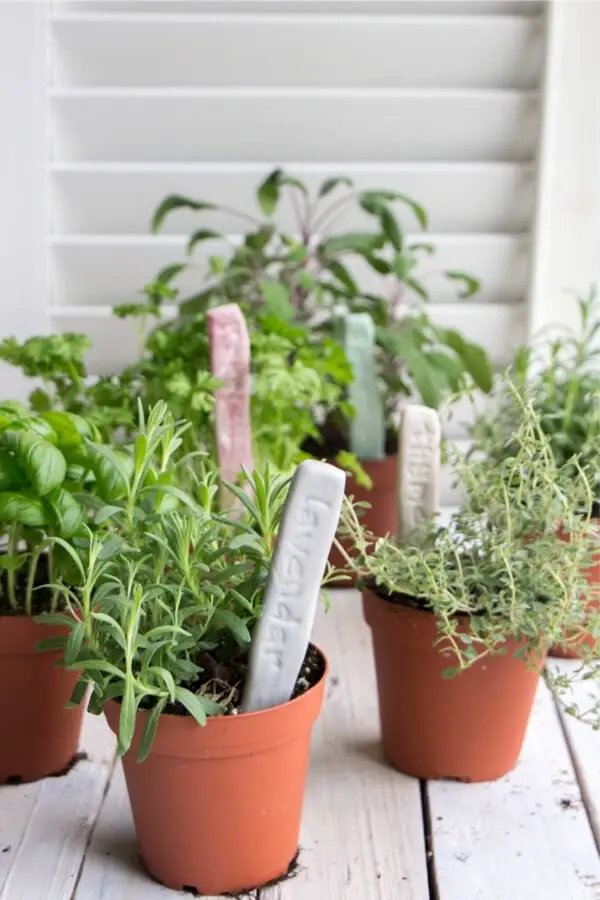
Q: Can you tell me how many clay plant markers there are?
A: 4